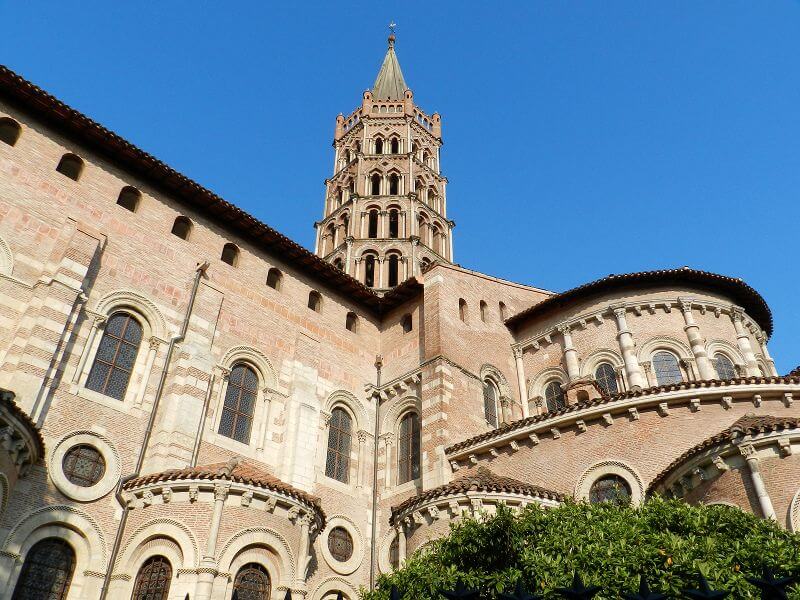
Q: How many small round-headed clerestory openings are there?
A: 12